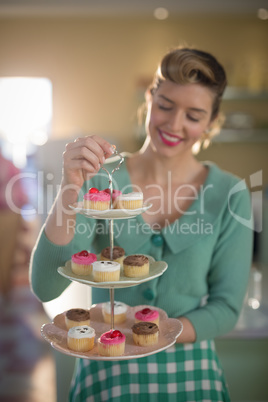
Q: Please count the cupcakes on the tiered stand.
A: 13